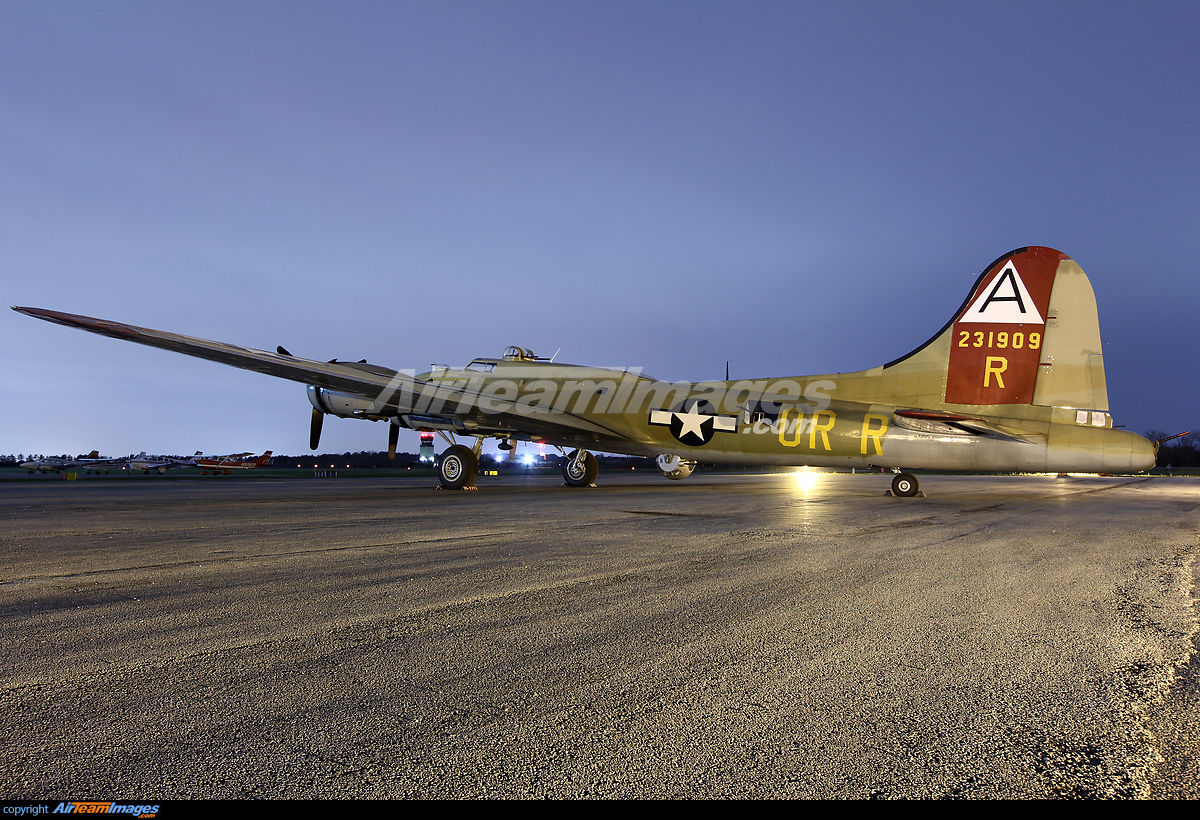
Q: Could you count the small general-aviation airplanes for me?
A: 4